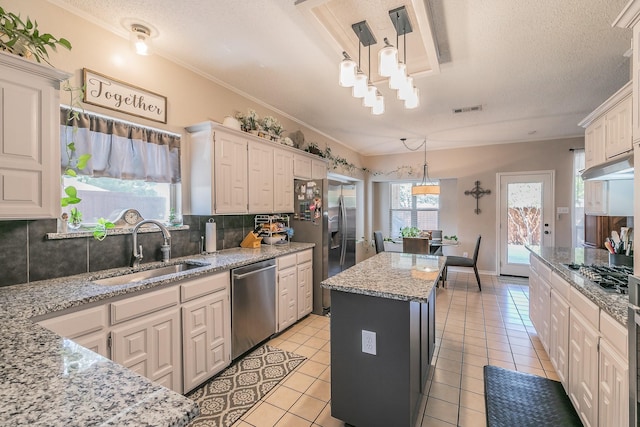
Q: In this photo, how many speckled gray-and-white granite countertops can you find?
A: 3